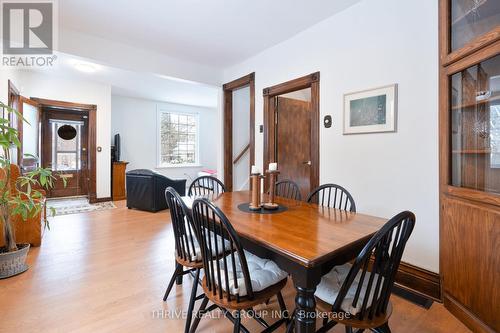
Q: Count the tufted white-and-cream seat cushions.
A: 3